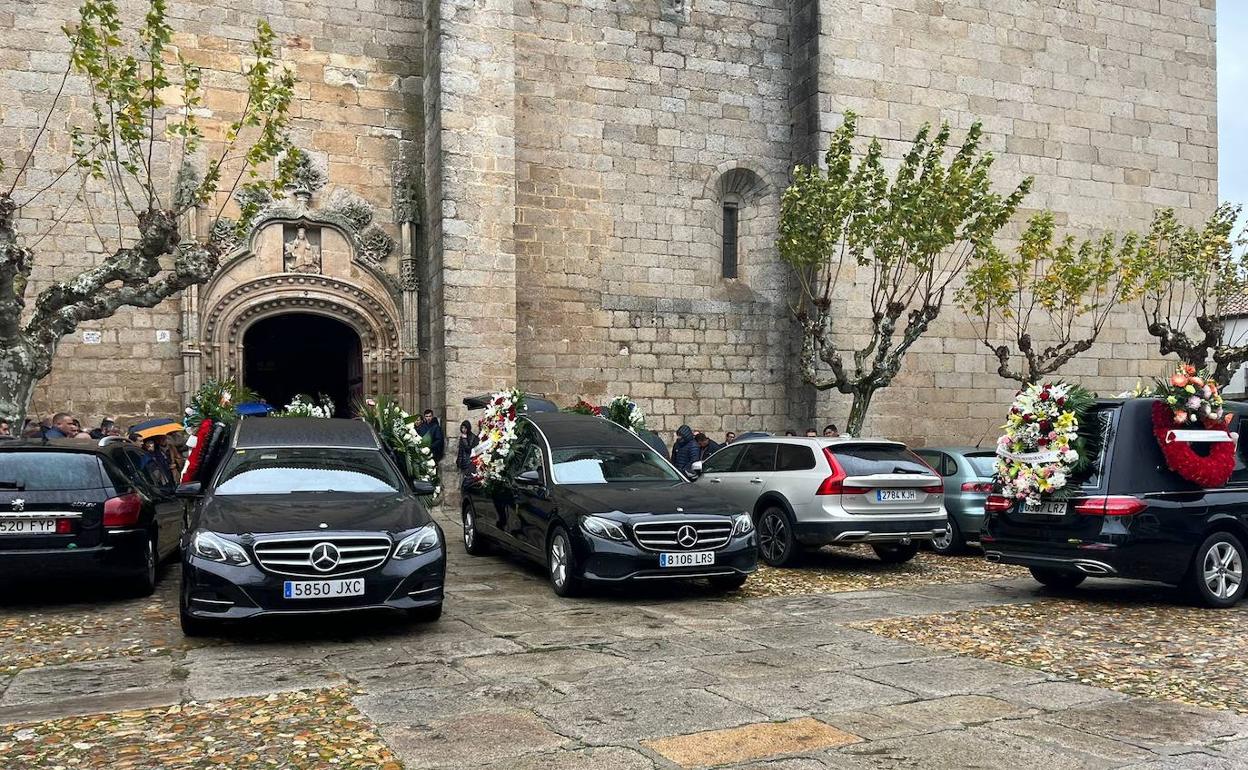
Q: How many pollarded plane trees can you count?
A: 4